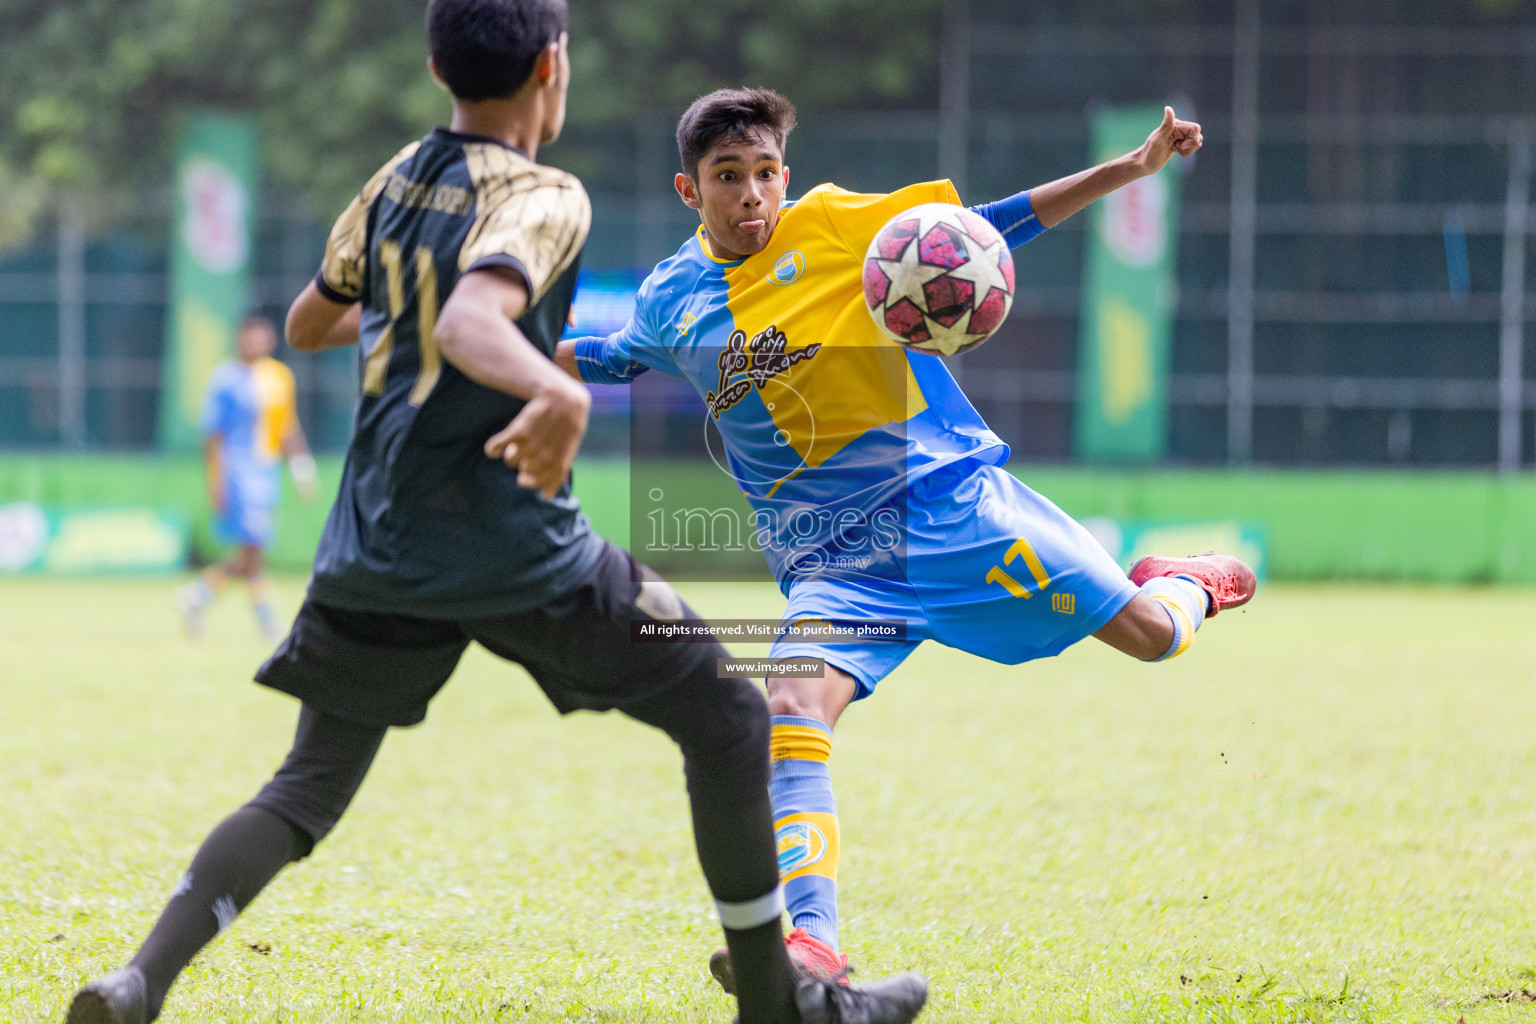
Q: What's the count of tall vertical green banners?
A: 2